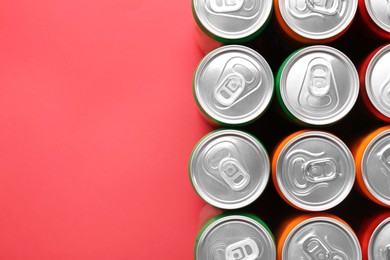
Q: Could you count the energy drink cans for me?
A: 12